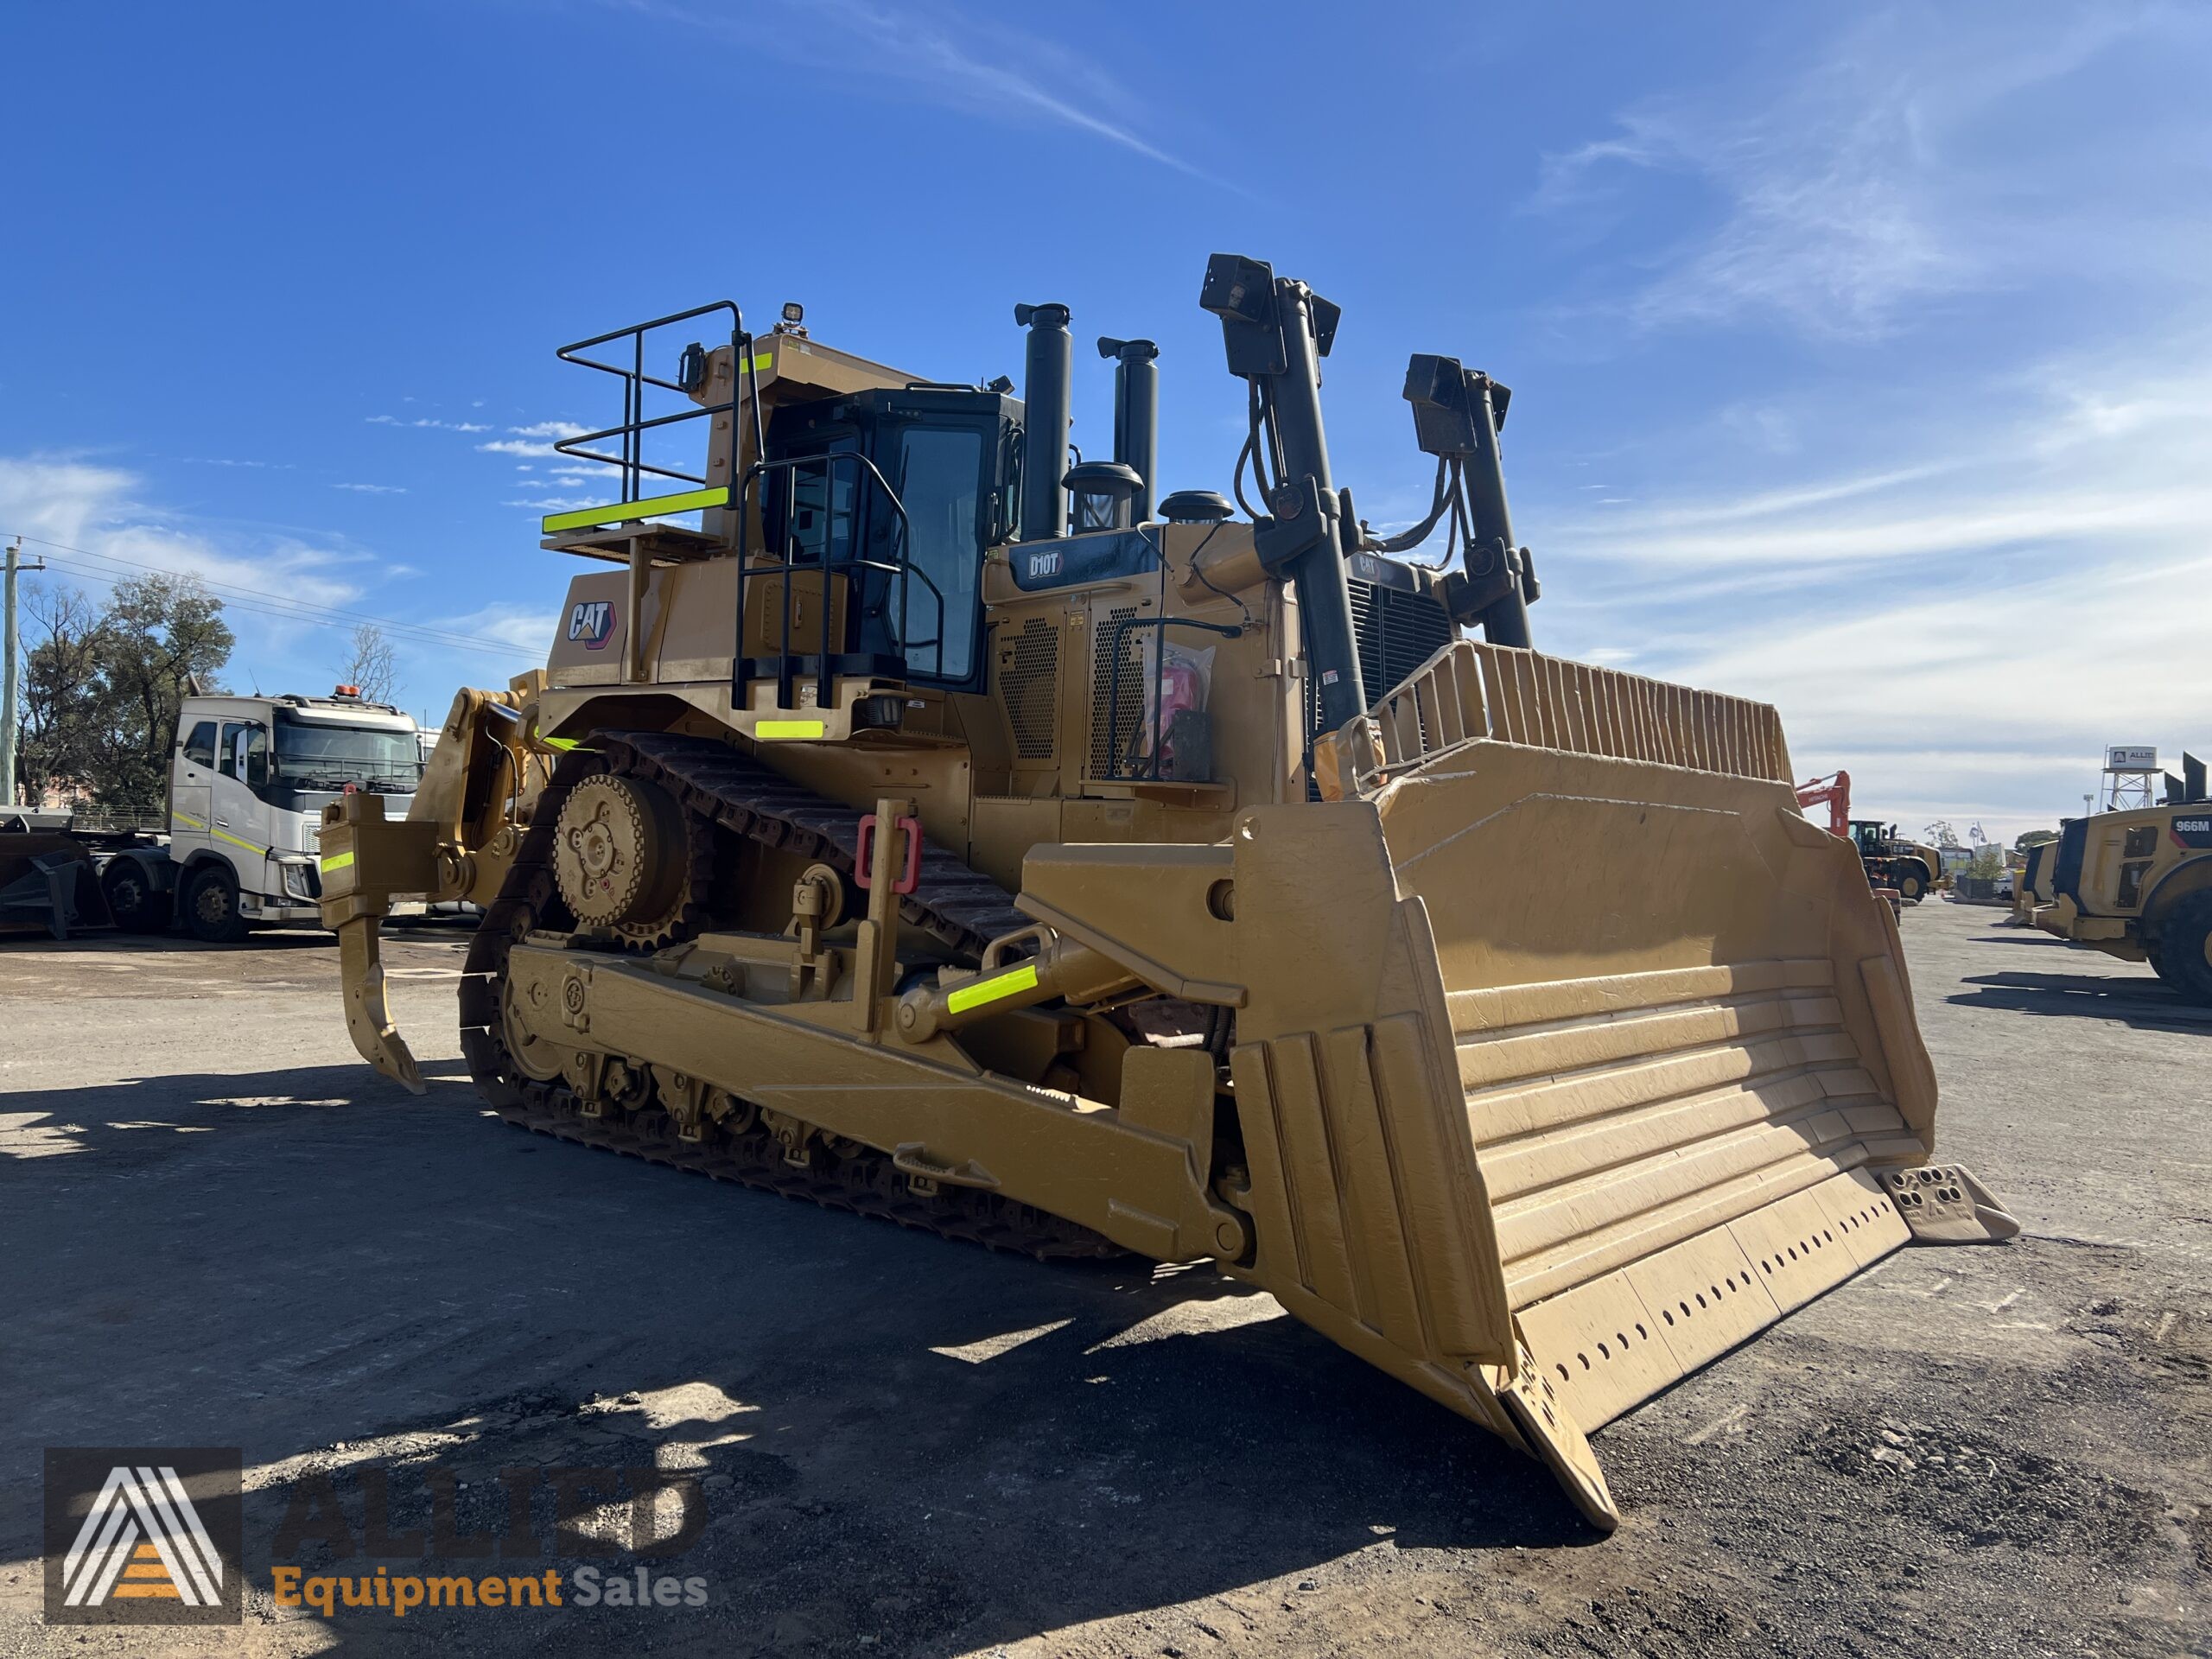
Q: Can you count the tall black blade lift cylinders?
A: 2